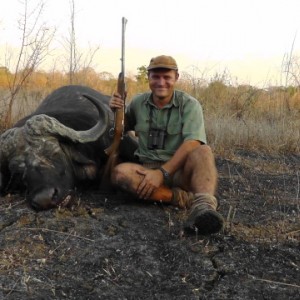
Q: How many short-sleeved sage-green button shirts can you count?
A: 1